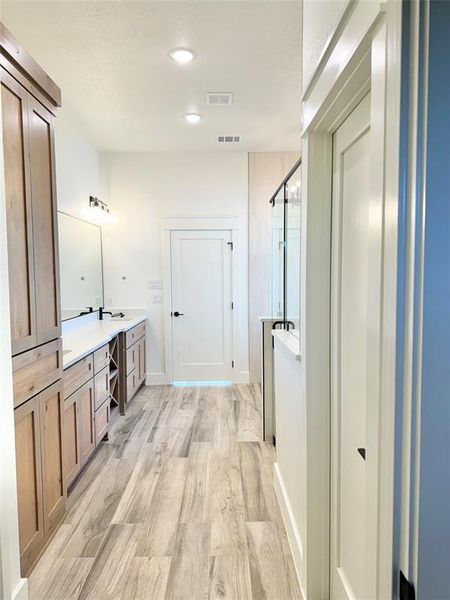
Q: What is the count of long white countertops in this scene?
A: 1